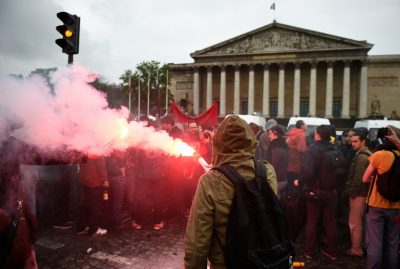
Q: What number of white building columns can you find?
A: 12